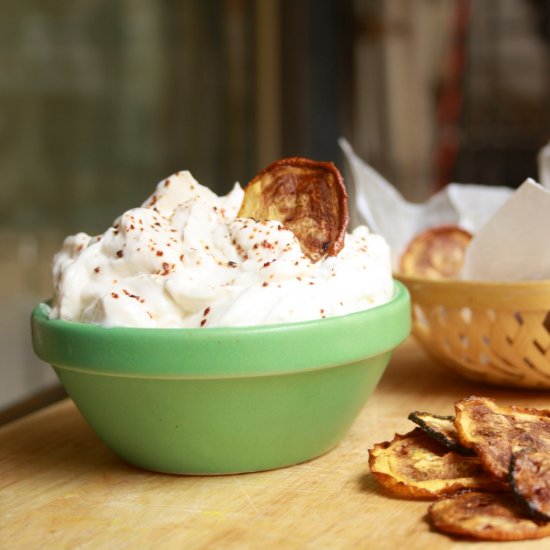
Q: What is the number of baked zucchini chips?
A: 7